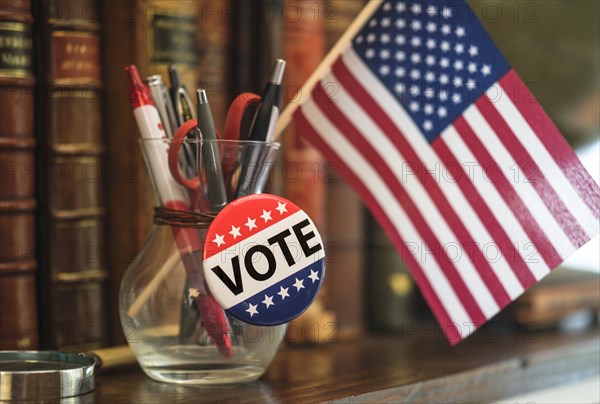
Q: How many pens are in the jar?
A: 5